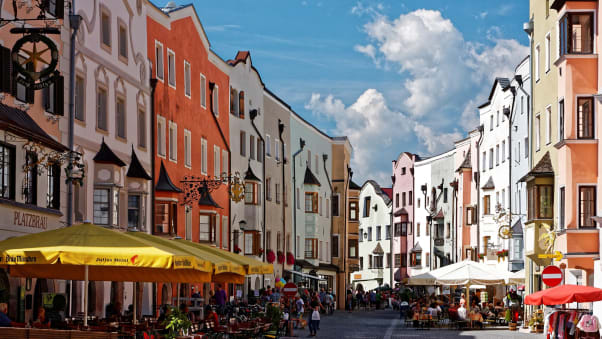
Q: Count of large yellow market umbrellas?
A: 3